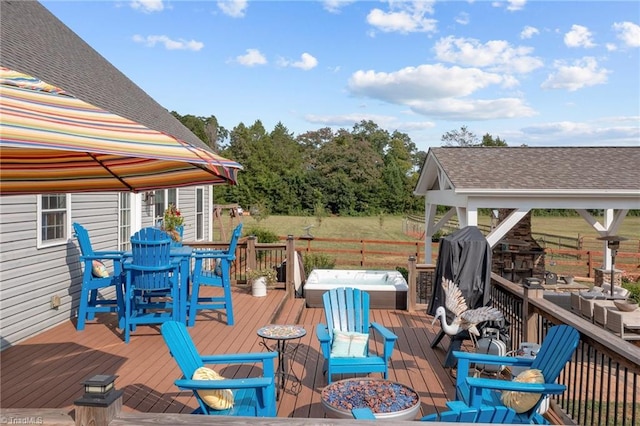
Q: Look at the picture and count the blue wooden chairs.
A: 8